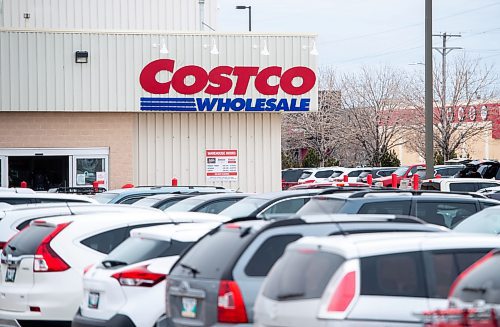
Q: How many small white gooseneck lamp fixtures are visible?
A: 4